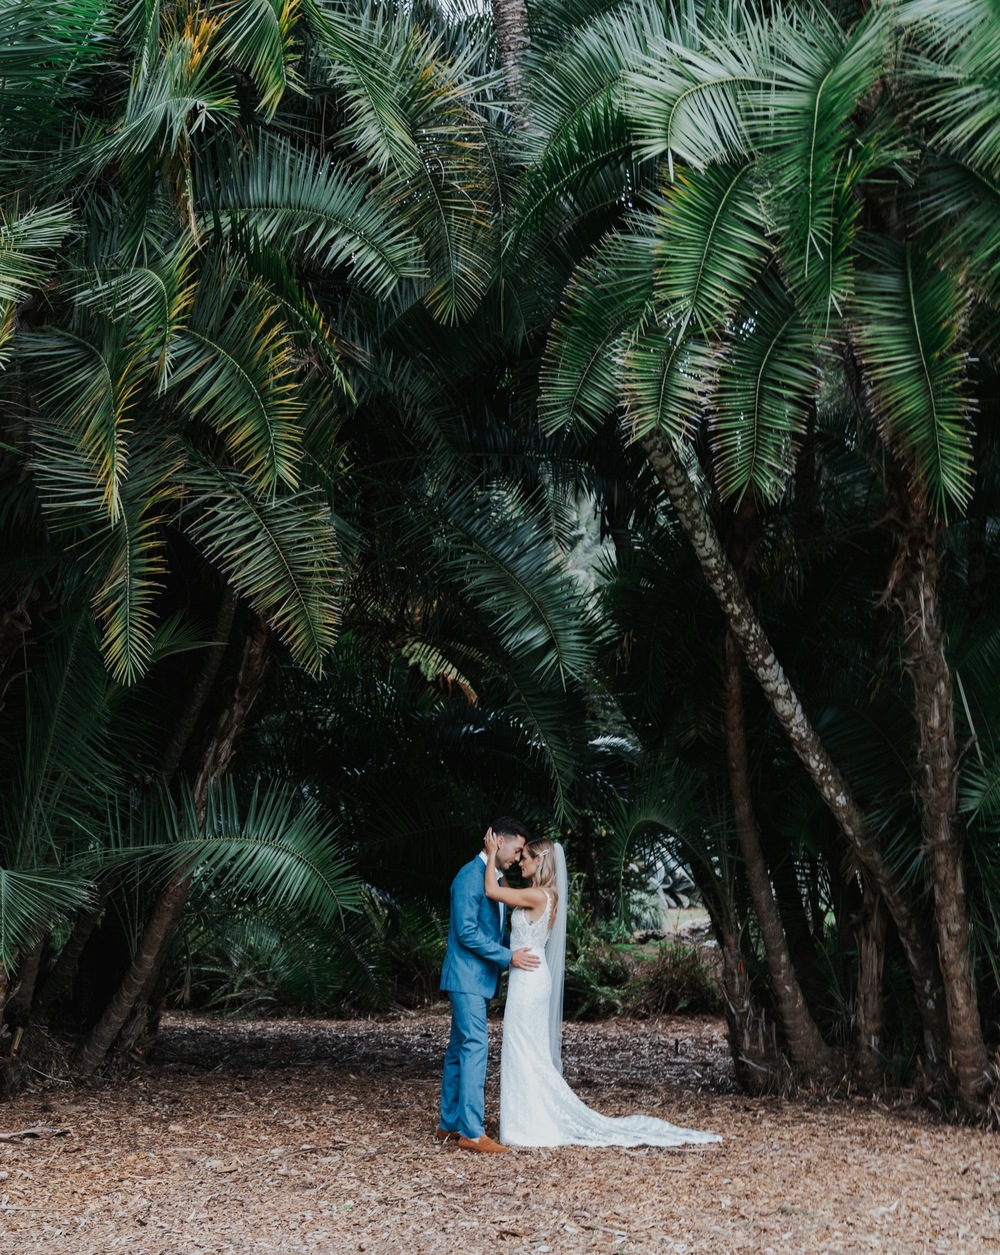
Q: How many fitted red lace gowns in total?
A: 0